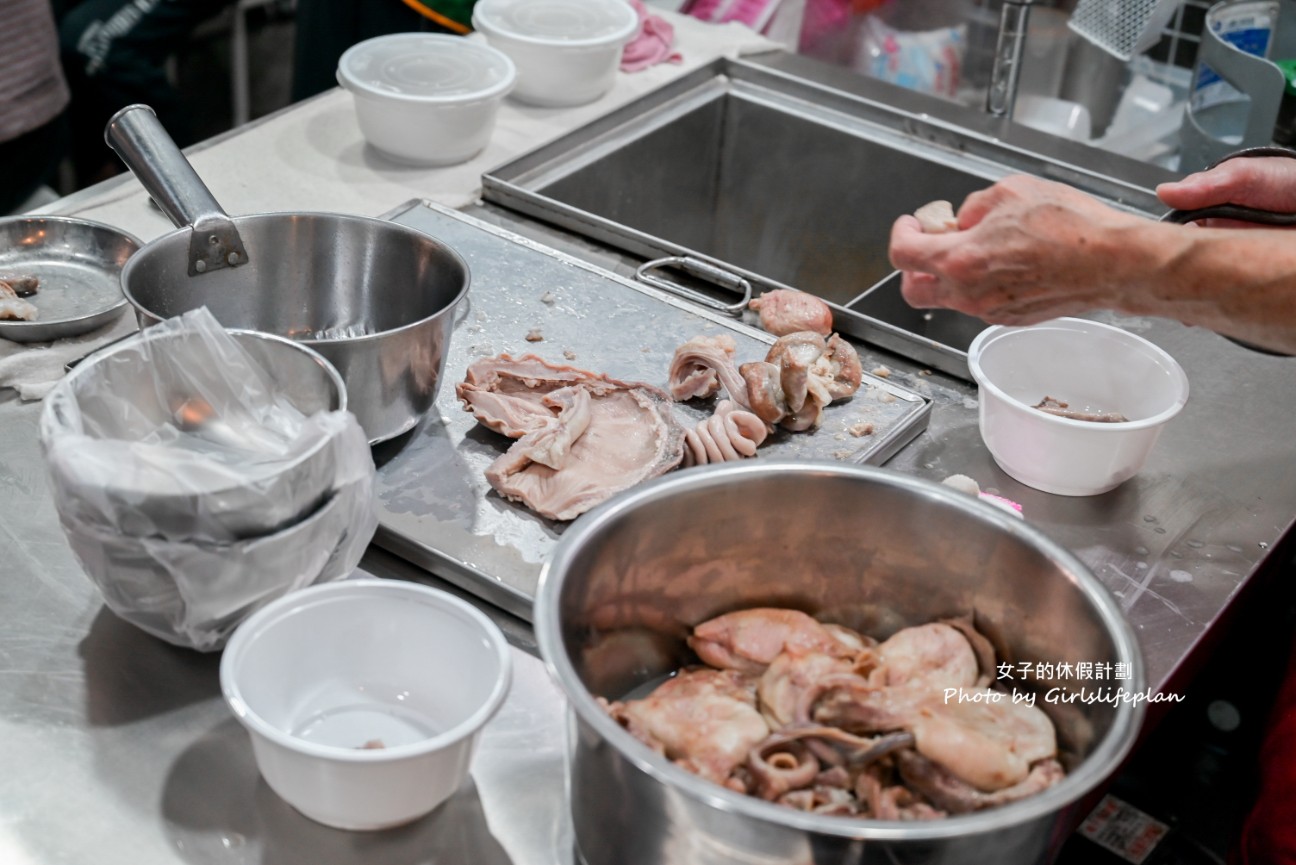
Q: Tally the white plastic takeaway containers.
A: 4